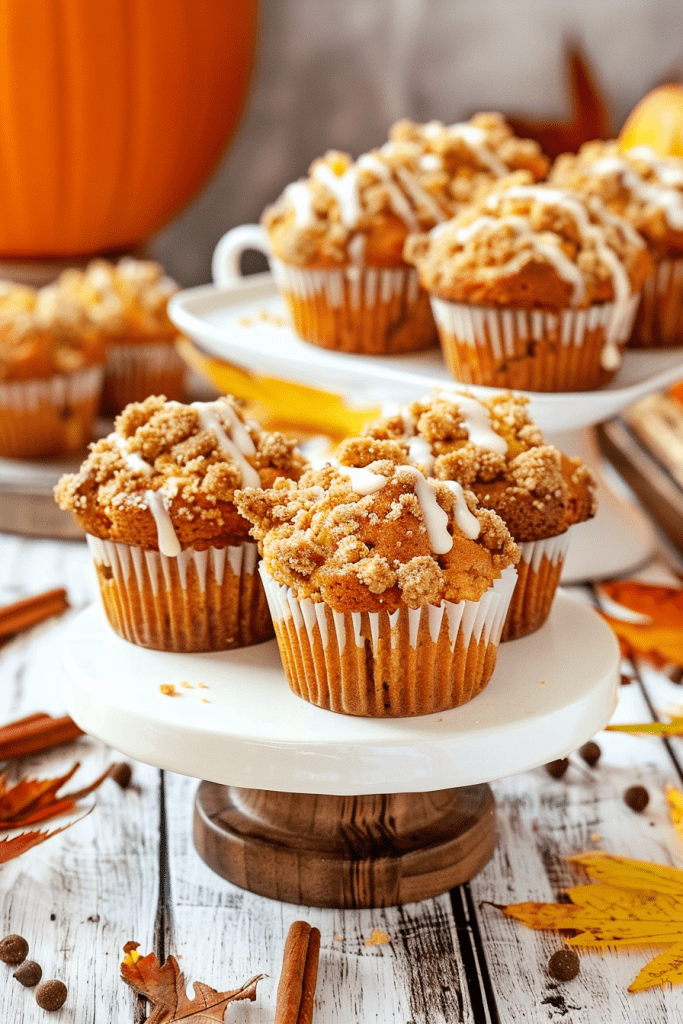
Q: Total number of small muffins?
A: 9